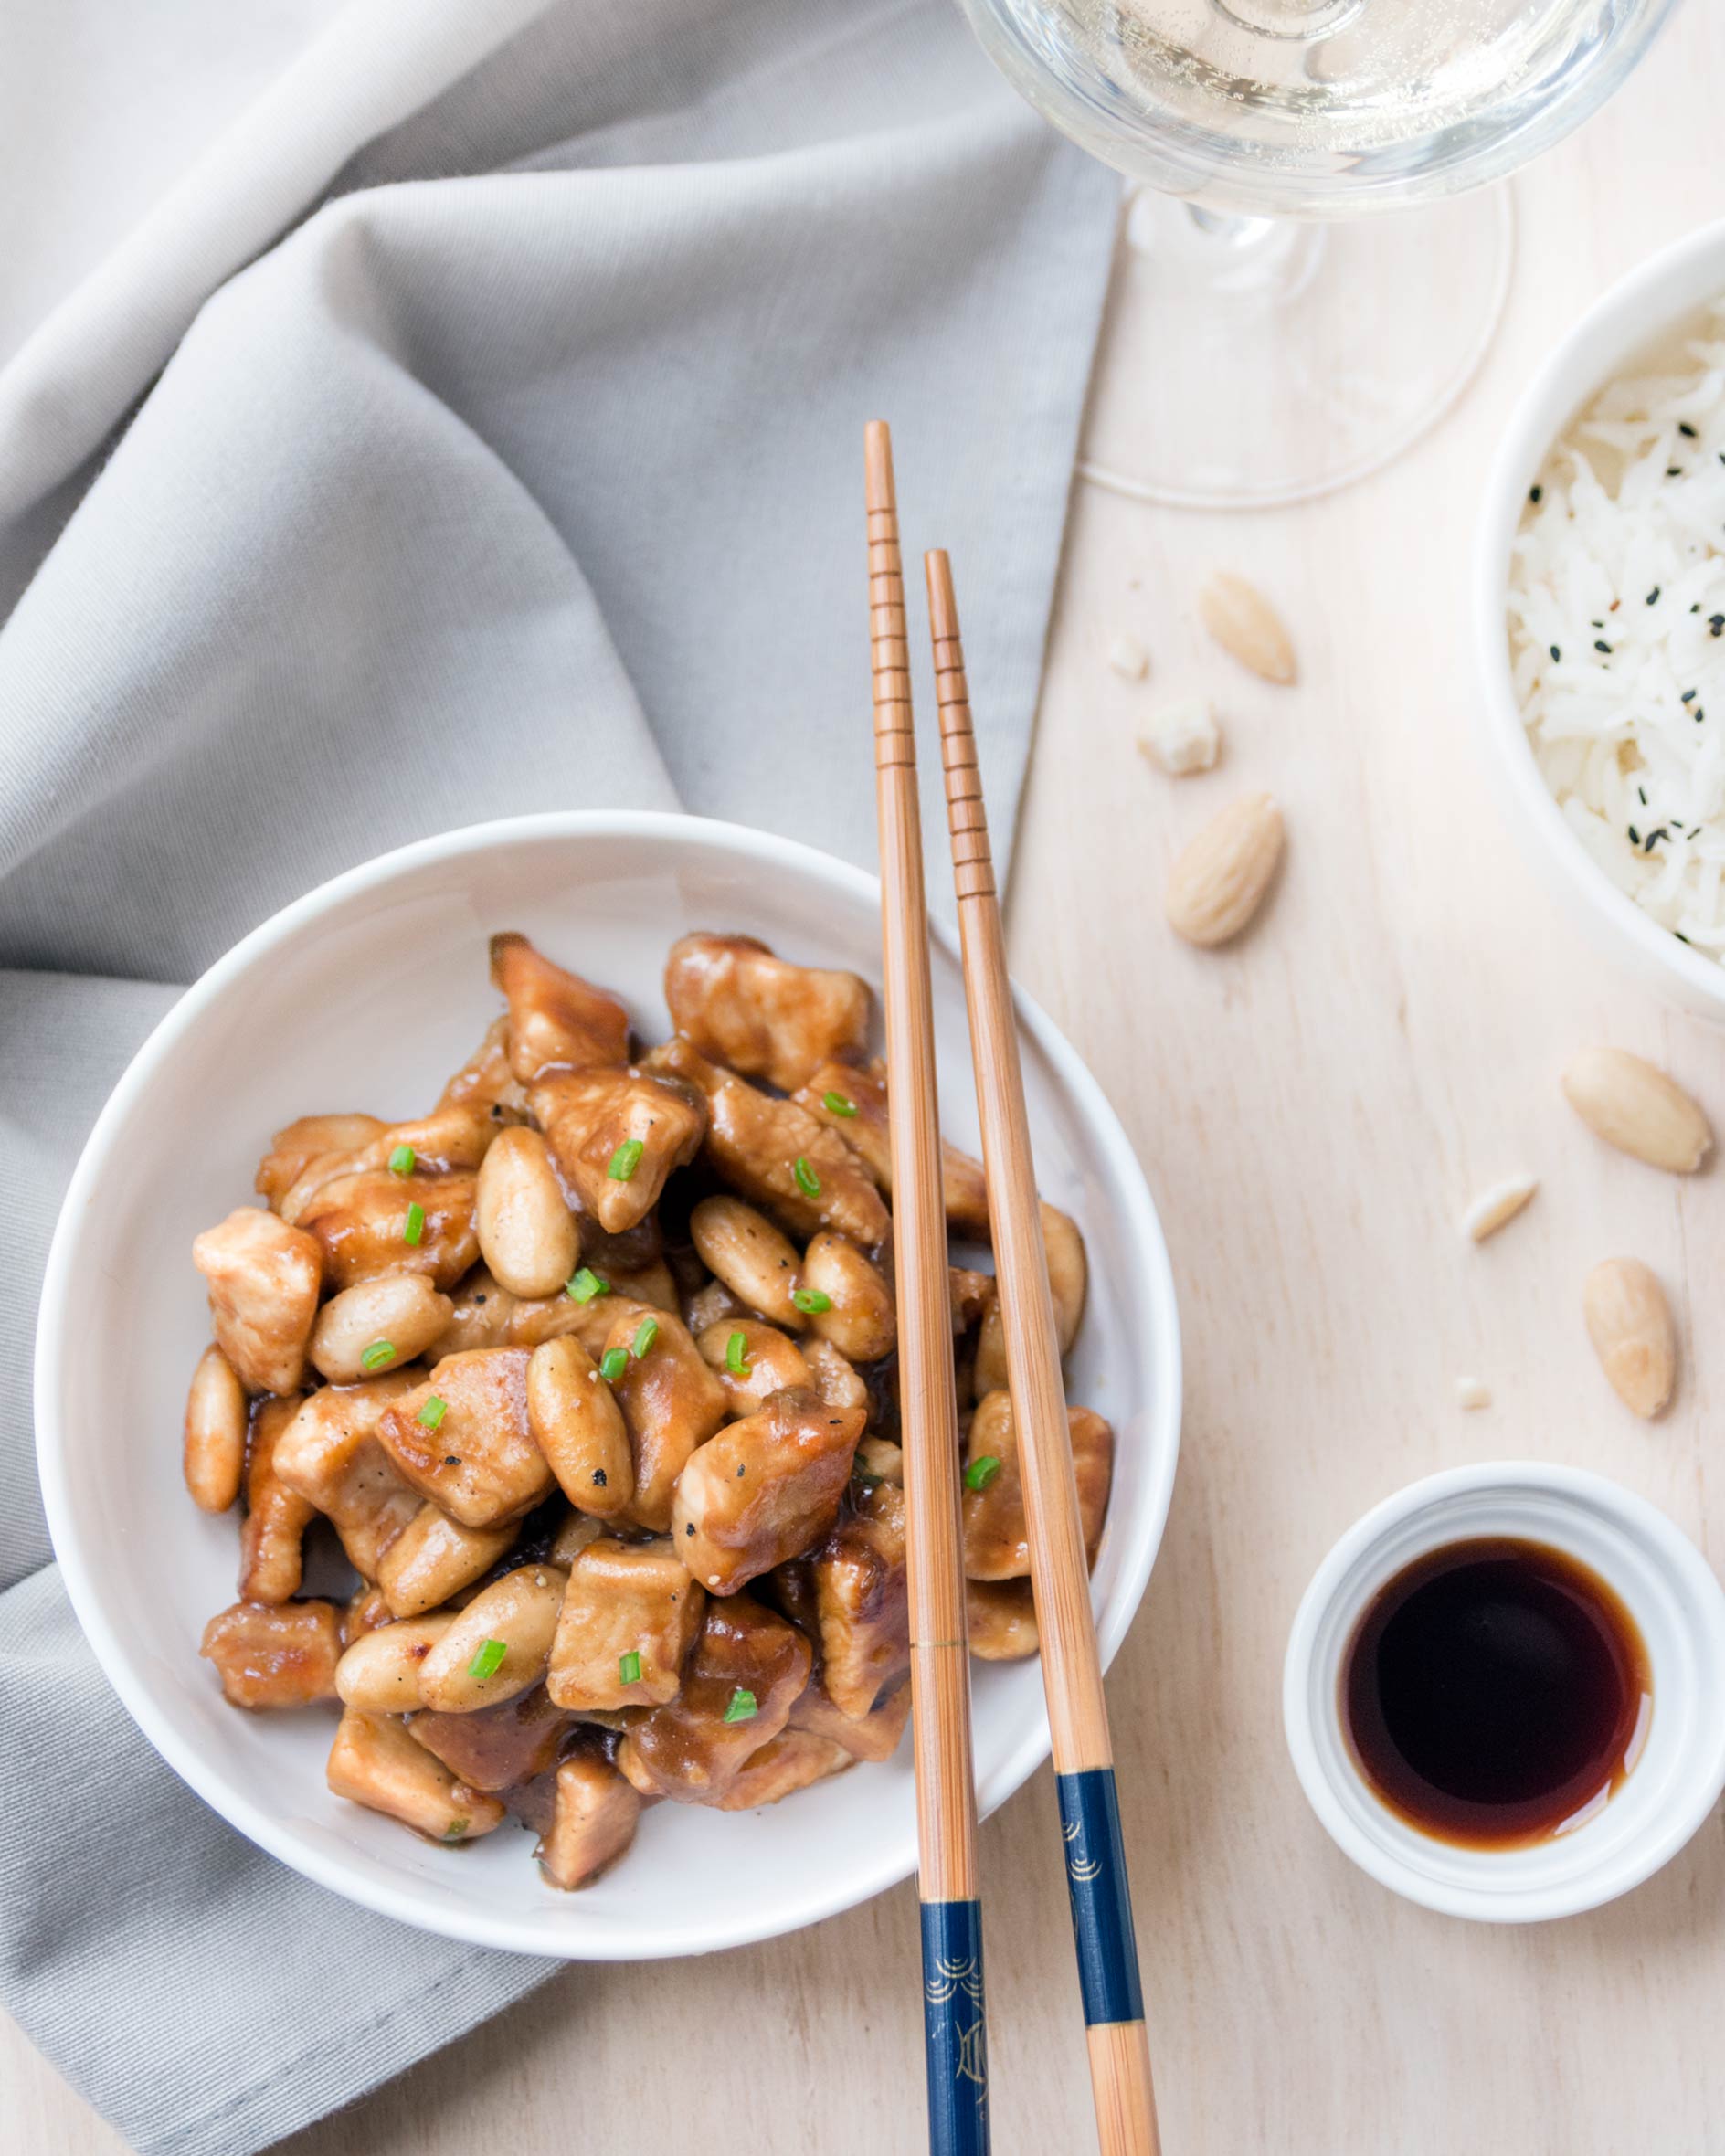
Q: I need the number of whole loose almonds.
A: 4